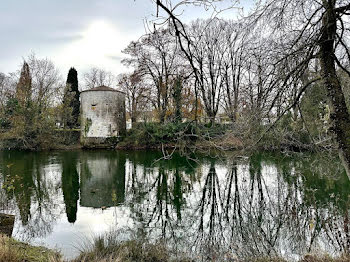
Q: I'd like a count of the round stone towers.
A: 1